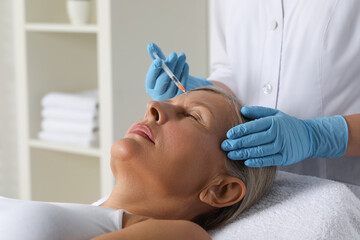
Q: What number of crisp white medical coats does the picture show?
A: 1